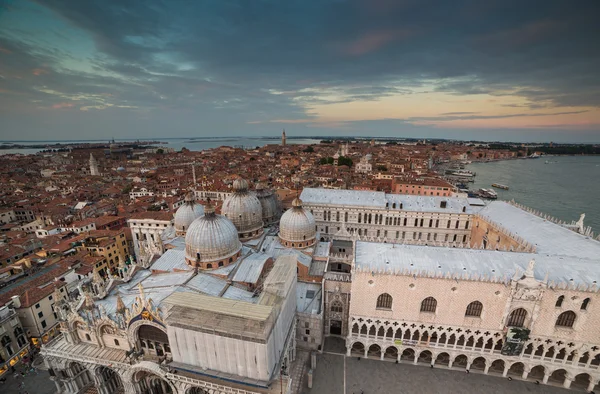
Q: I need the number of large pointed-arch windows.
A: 5